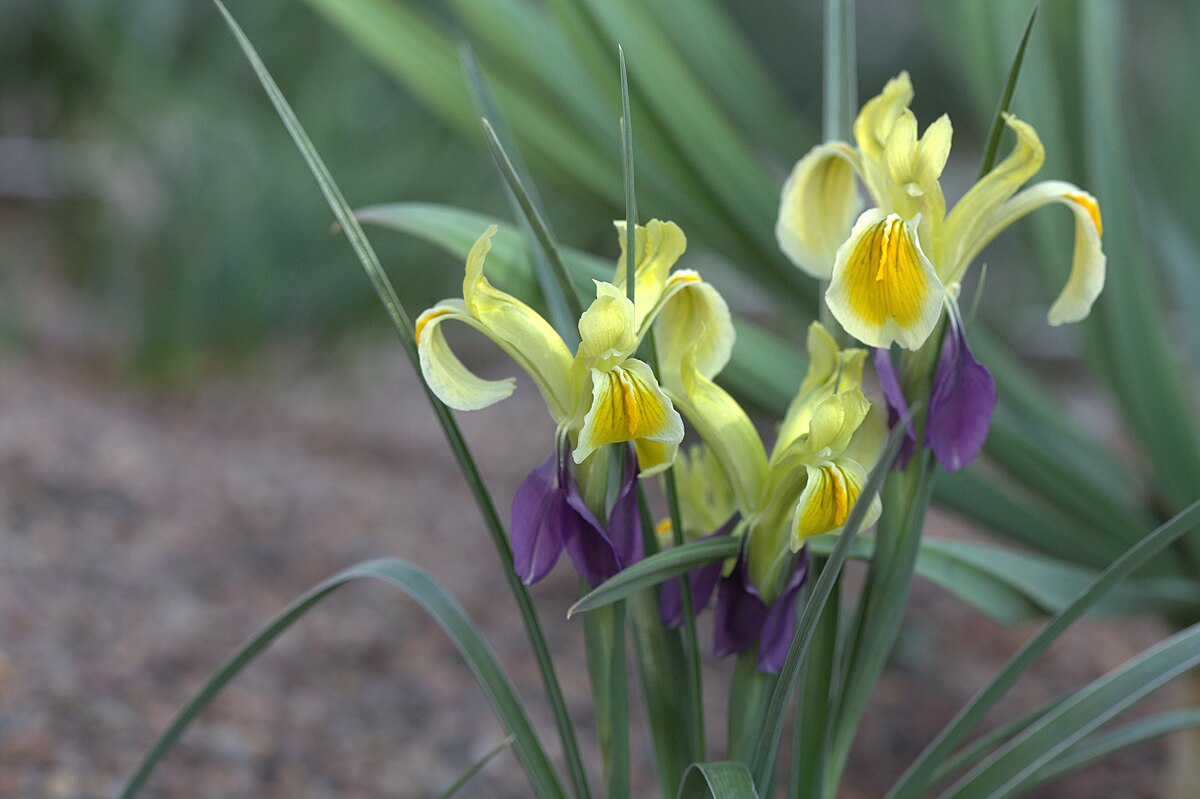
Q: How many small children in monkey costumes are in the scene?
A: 0